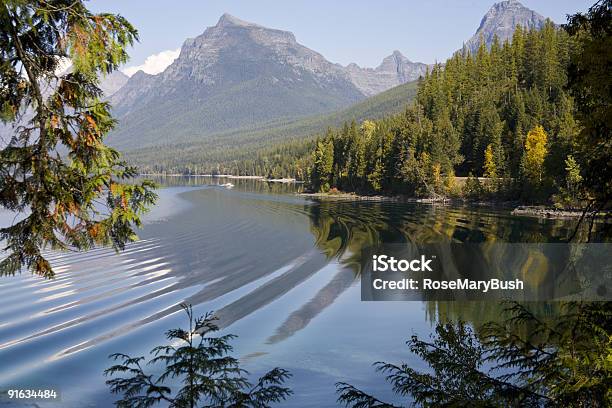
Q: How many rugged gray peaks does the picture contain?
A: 3